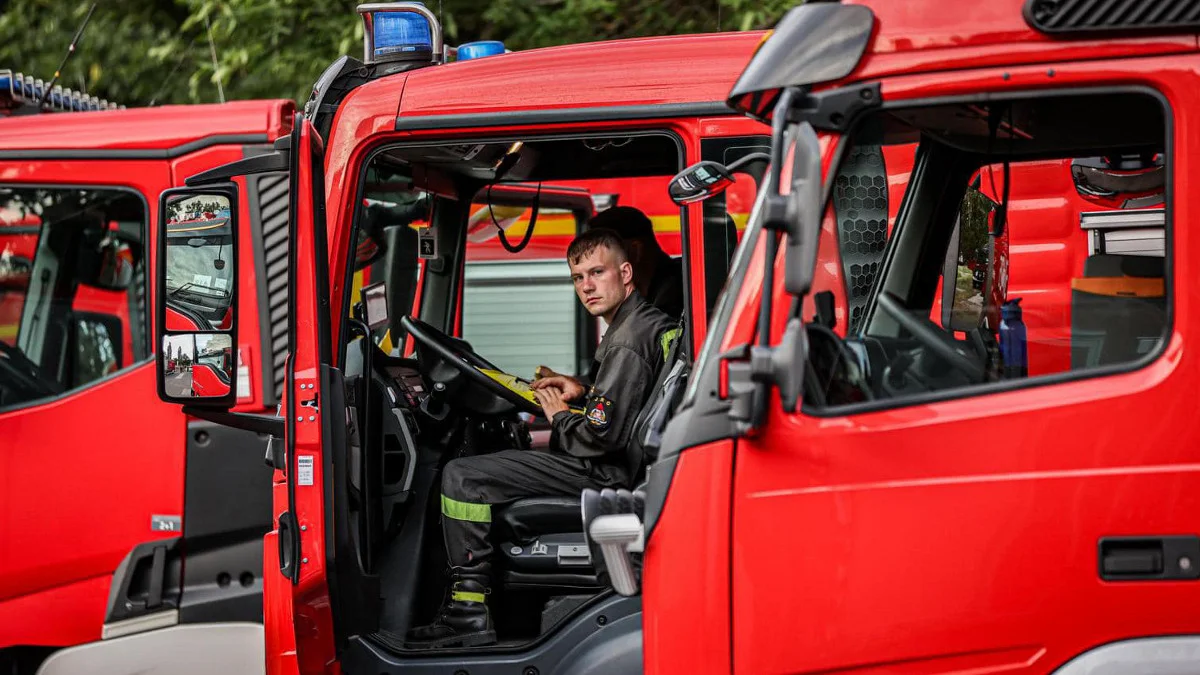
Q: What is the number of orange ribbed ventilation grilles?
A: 0